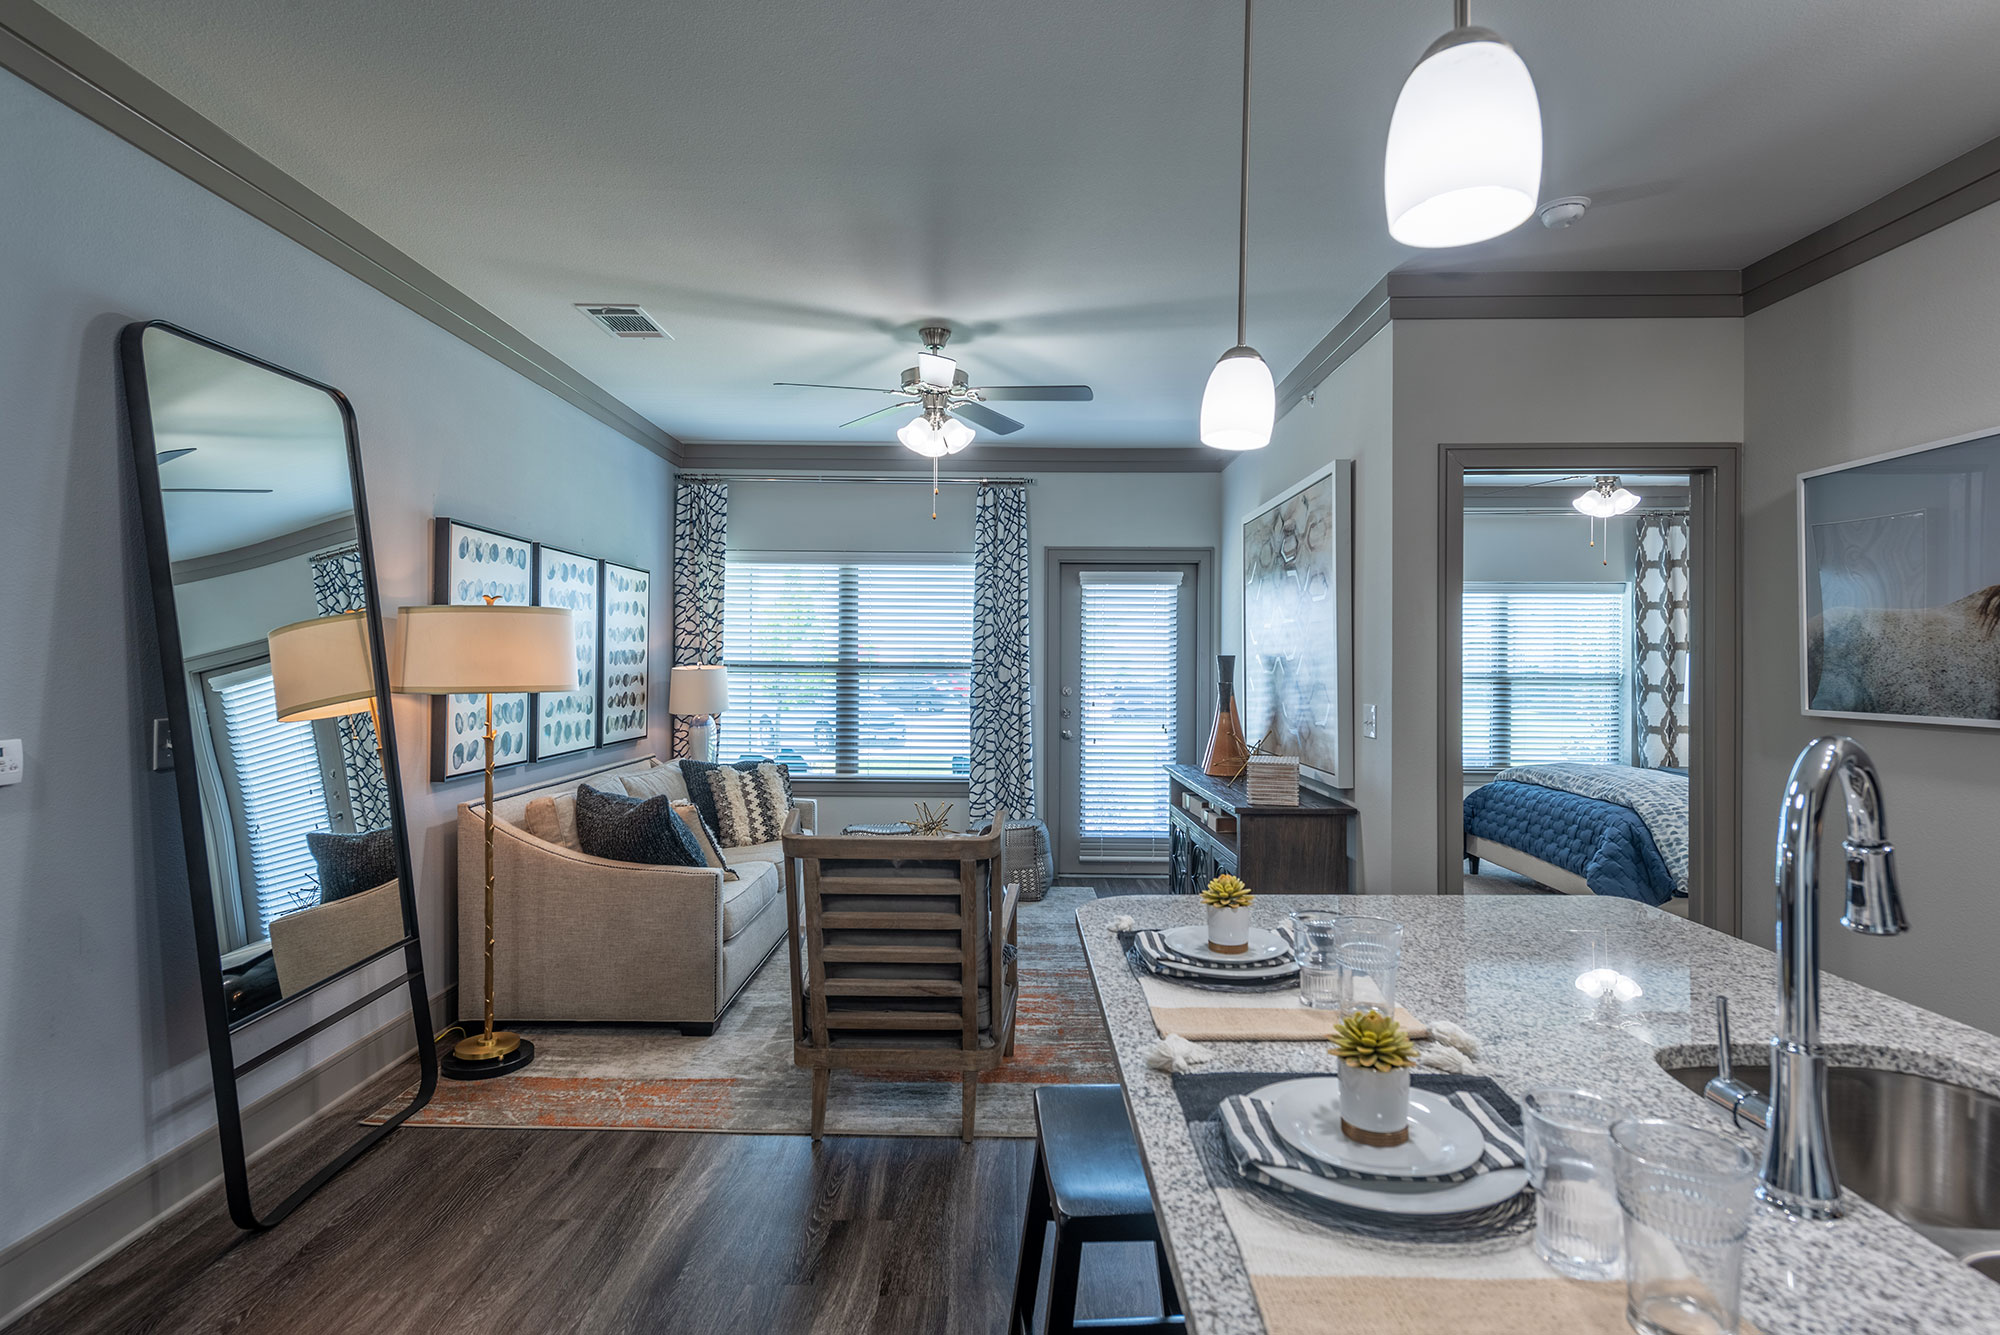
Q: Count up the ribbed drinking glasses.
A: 4